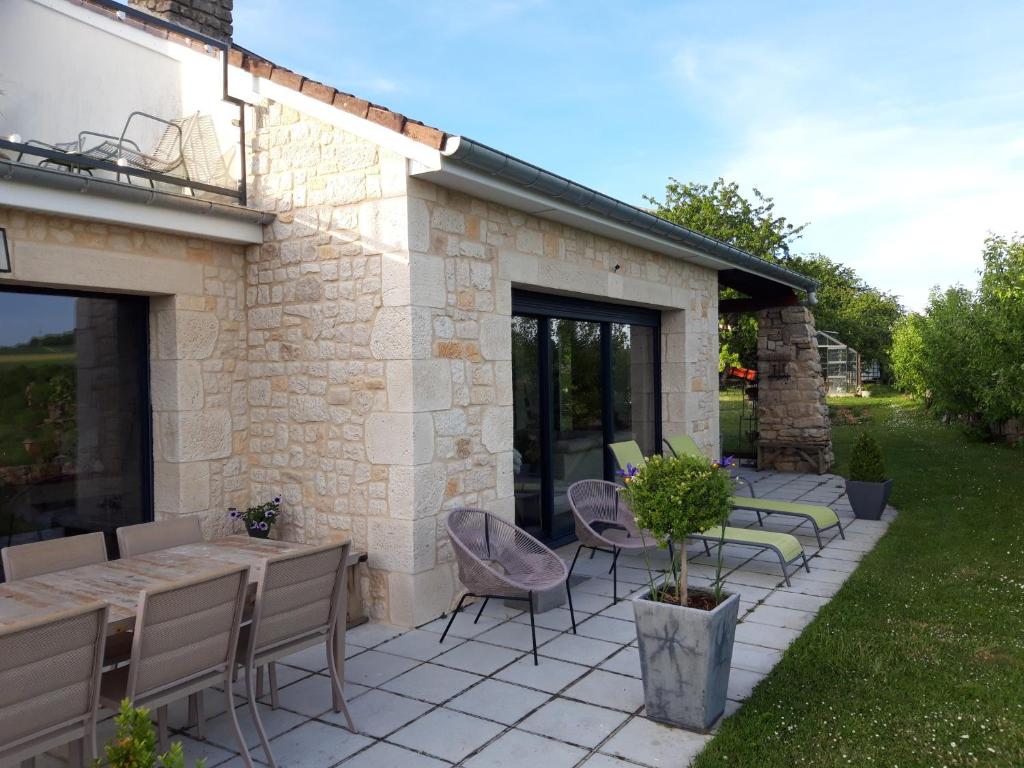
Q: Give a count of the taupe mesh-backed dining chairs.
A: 5